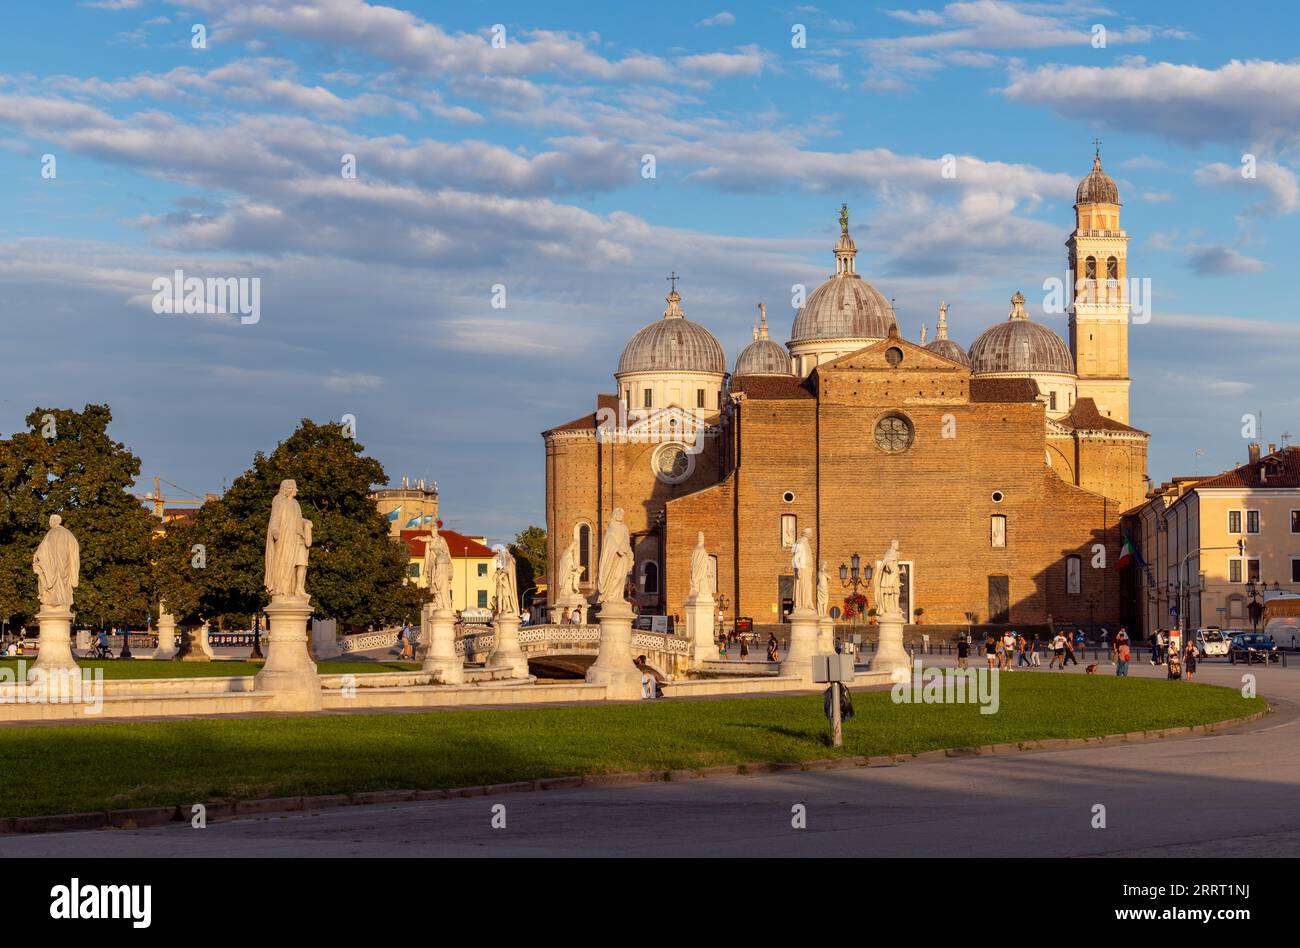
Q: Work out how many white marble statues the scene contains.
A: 10